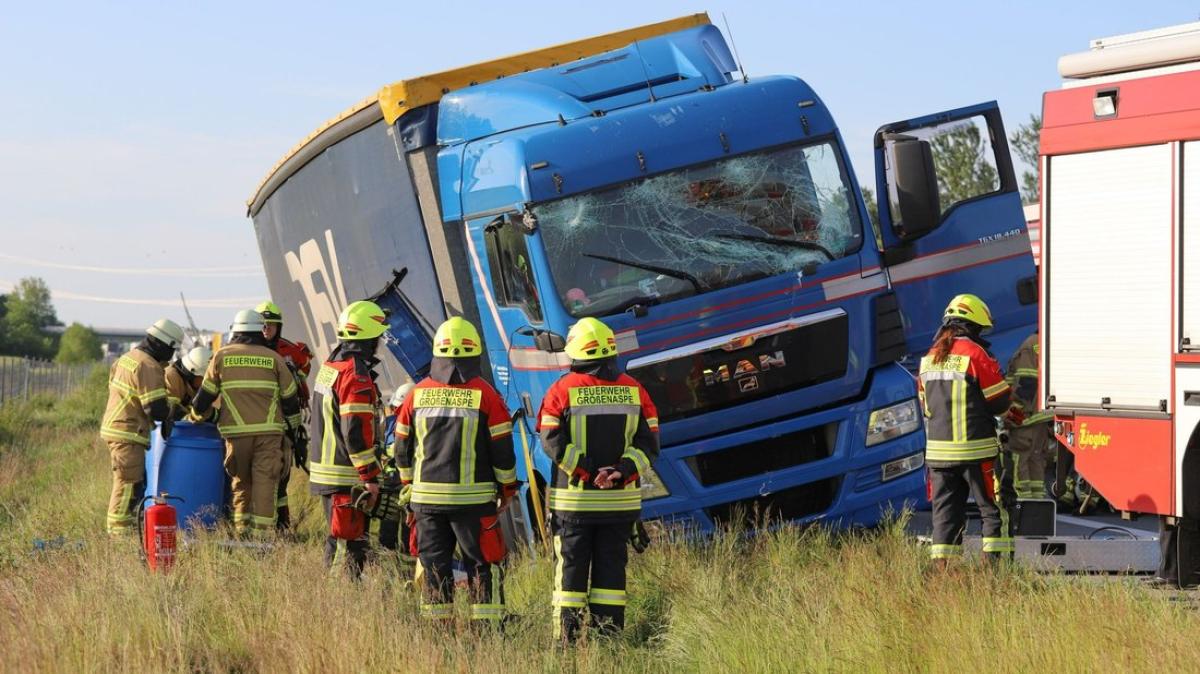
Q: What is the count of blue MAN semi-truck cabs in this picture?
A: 1